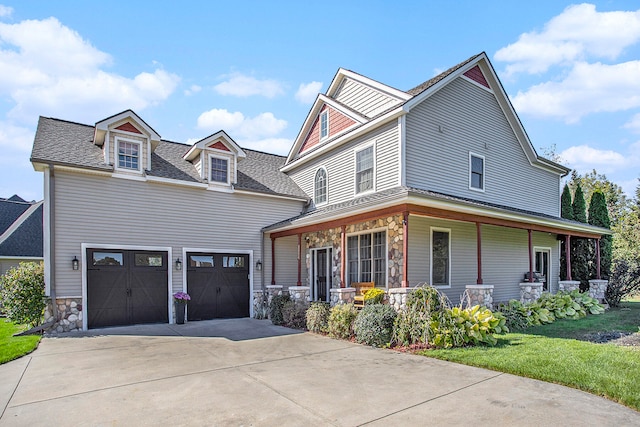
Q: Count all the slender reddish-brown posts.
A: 8